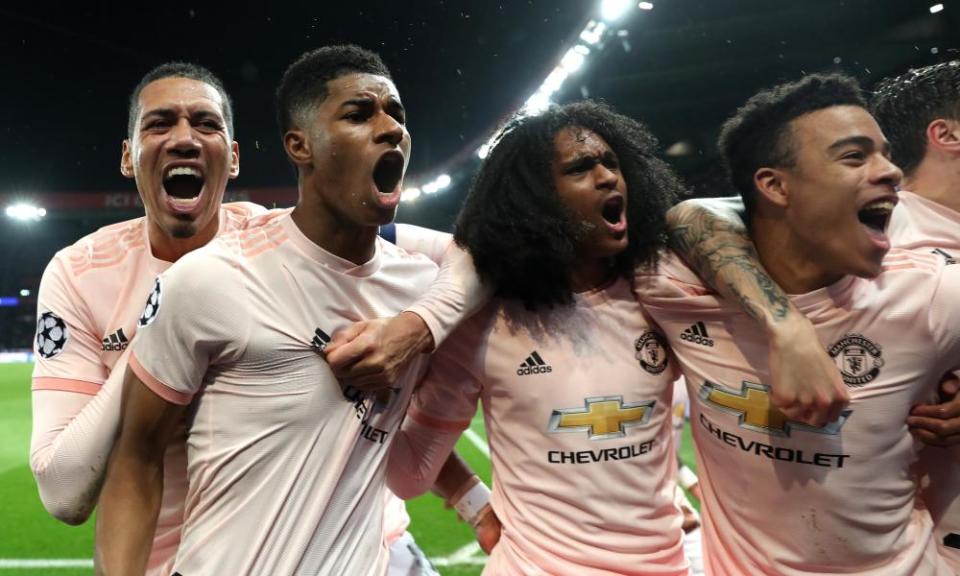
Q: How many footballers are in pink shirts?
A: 5